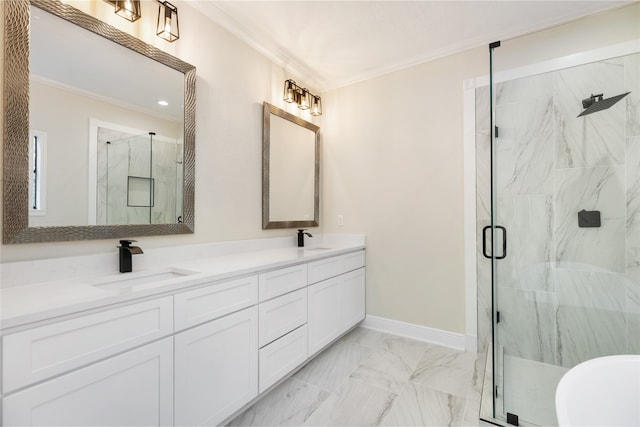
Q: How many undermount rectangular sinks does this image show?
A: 2